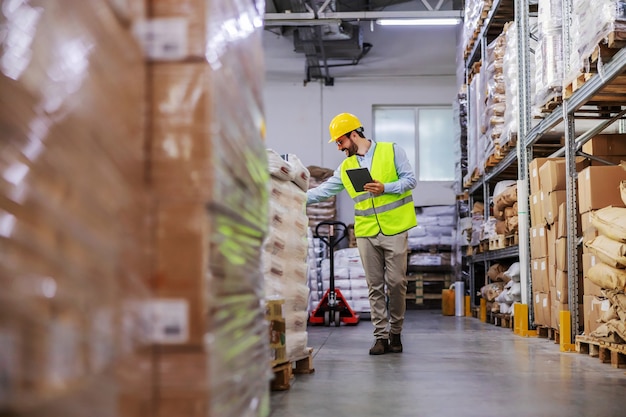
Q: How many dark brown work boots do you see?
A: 2